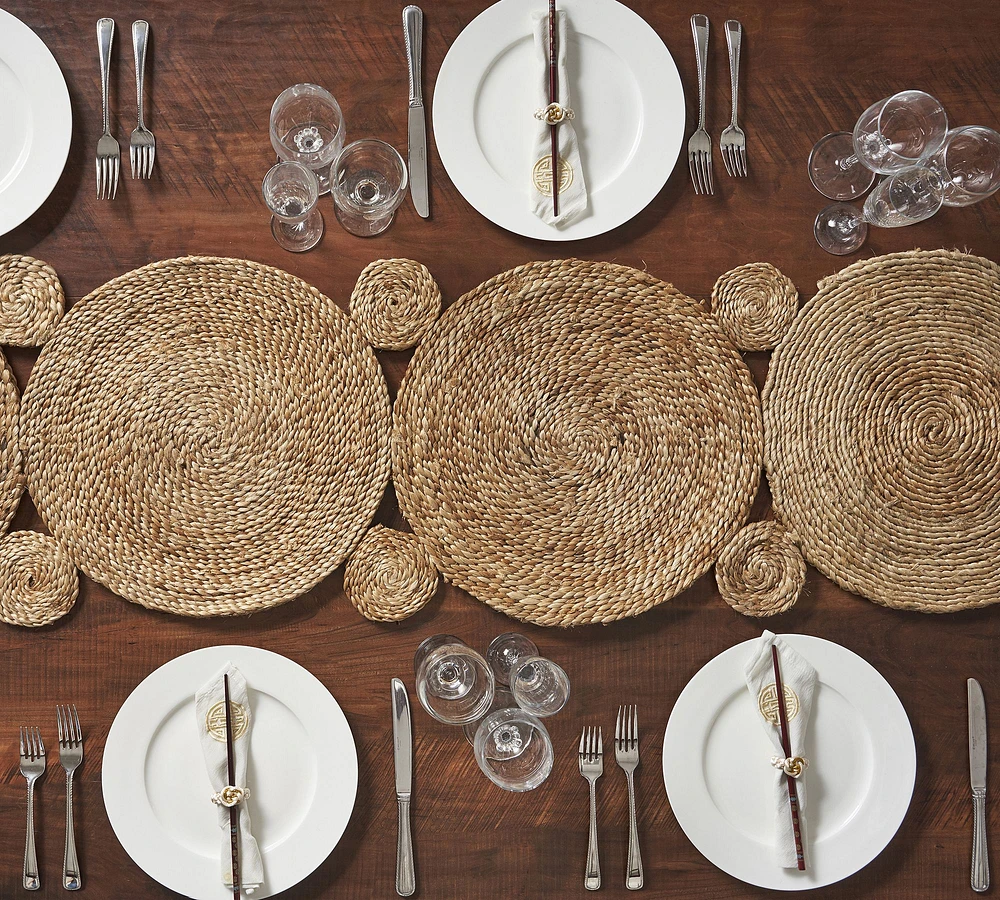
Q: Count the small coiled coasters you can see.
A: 6